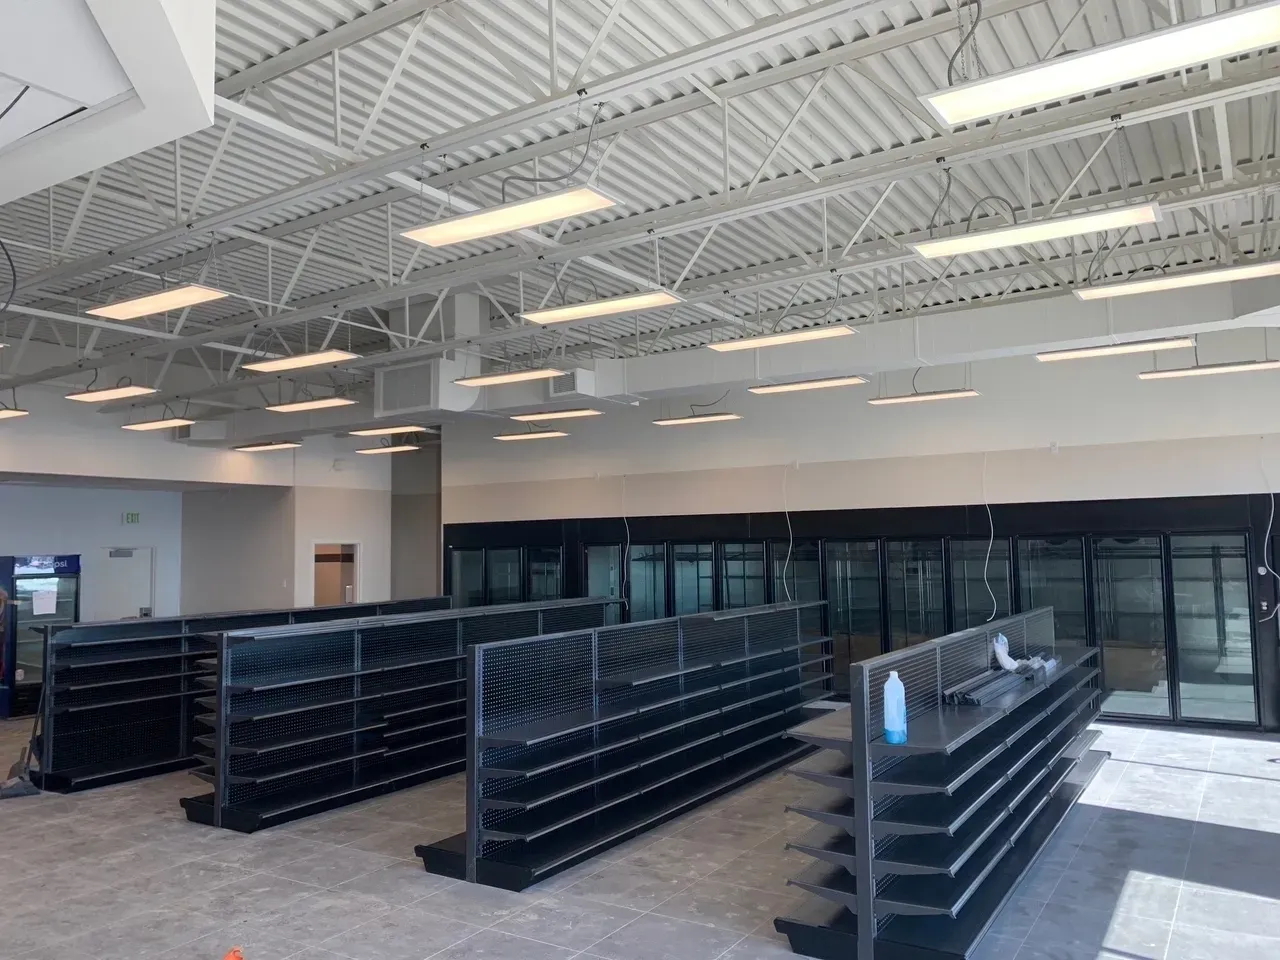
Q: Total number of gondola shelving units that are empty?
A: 3